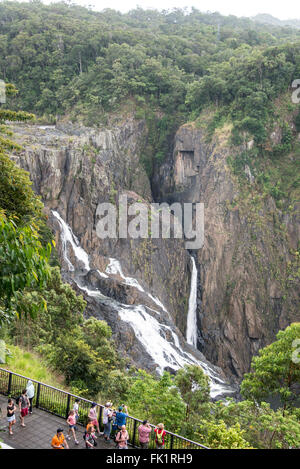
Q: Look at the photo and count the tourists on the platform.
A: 14